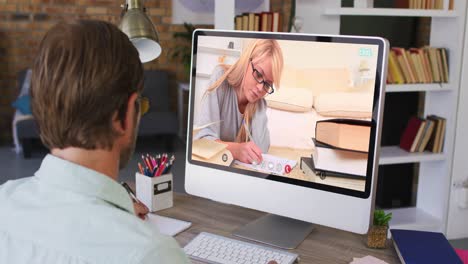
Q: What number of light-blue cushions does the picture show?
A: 1